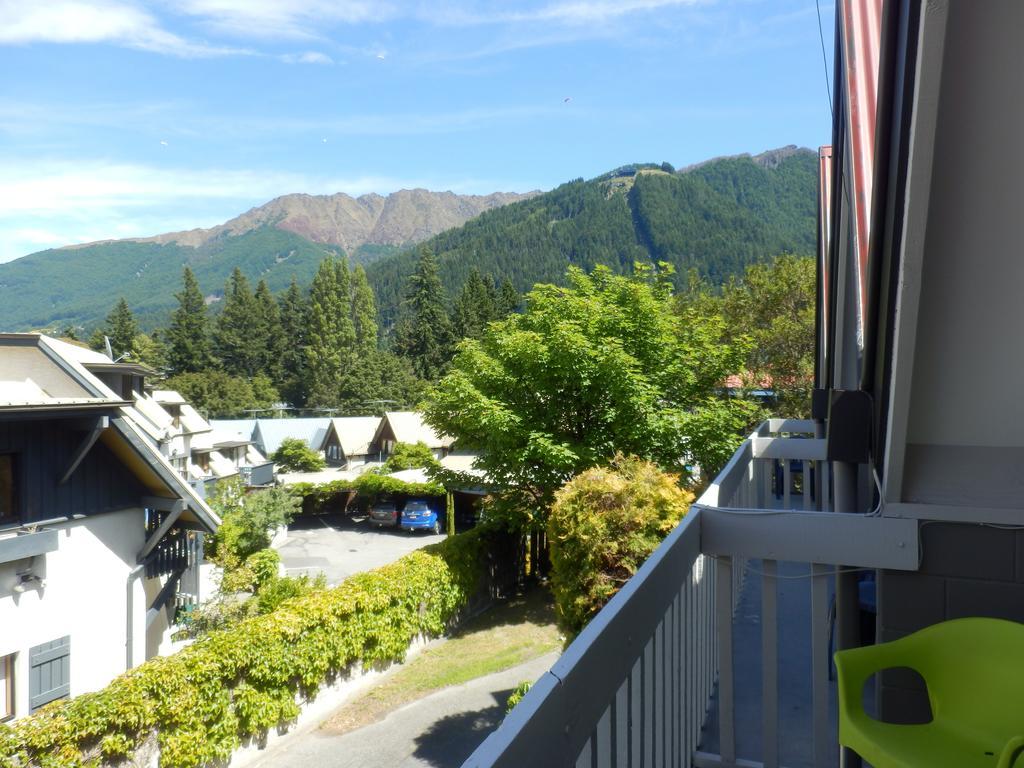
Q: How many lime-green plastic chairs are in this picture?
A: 1